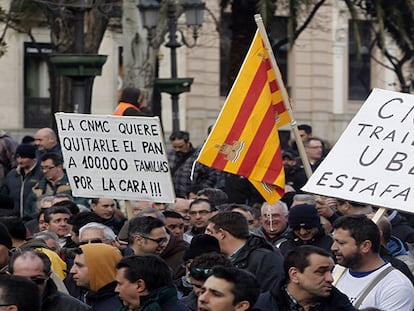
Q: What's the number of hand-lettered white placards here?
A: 2